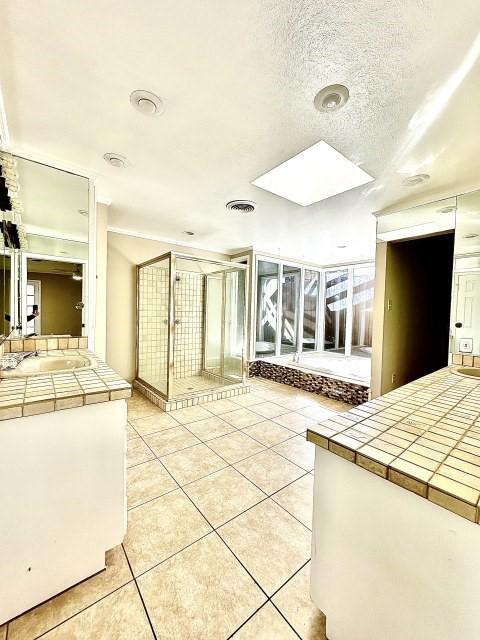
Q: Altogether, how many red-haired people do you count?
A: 0